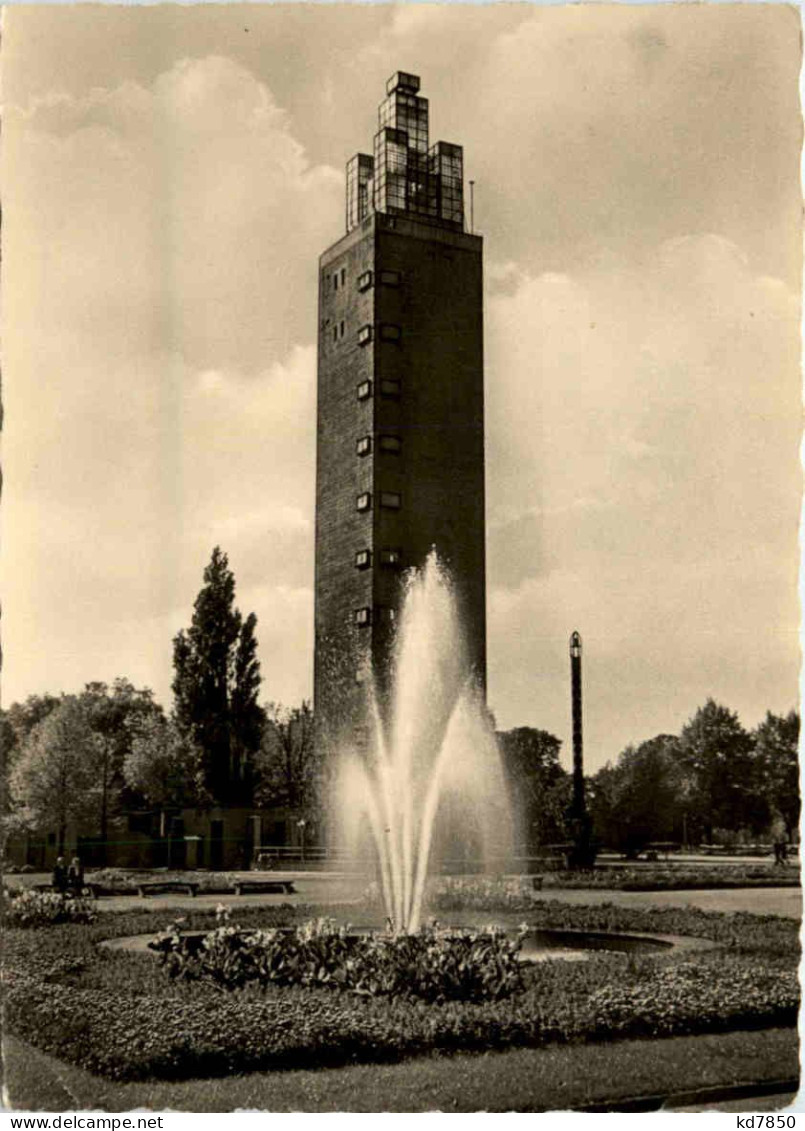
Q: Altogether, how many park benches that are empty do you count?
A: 2